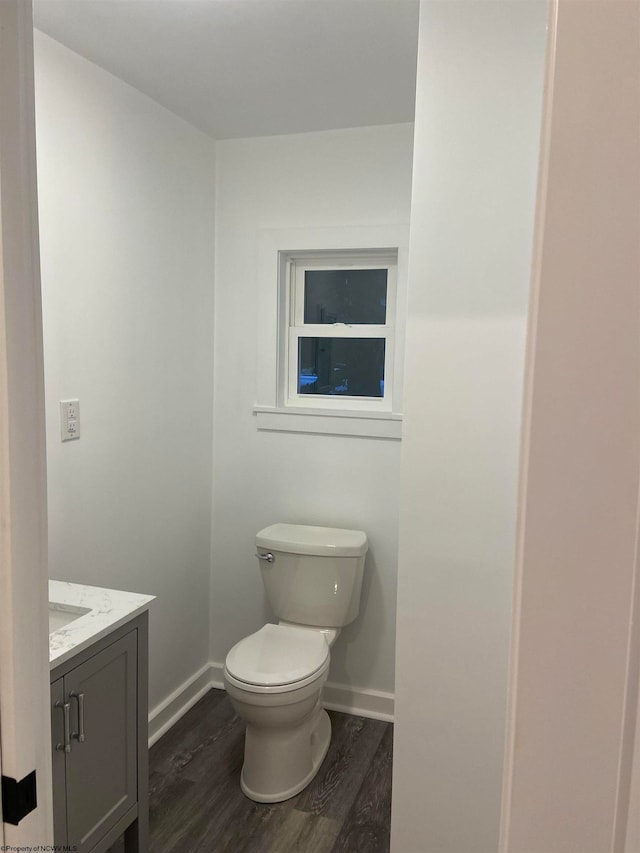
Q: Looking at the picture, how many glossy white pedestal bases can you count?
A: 1